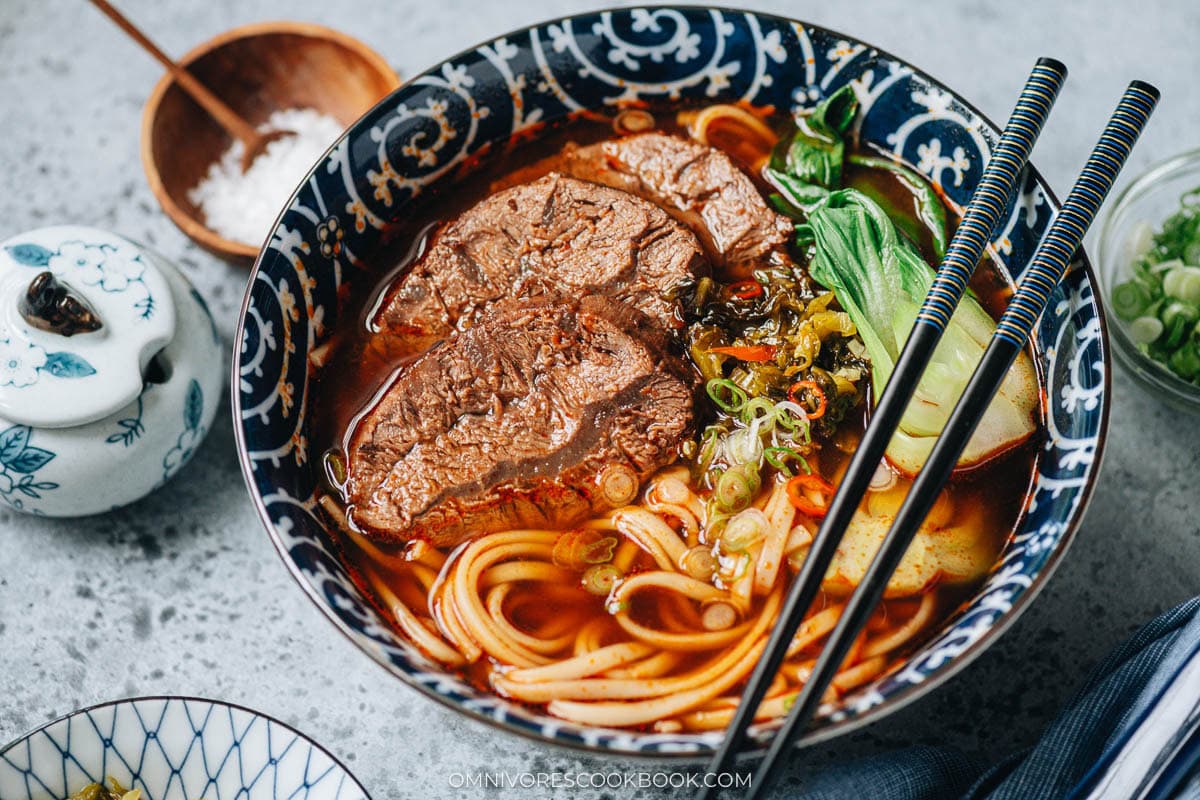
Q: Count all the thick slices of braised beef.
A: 3